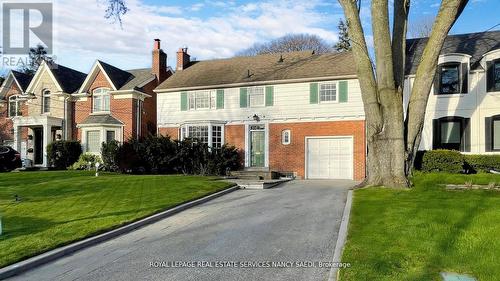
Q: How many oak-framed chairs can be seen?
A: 0